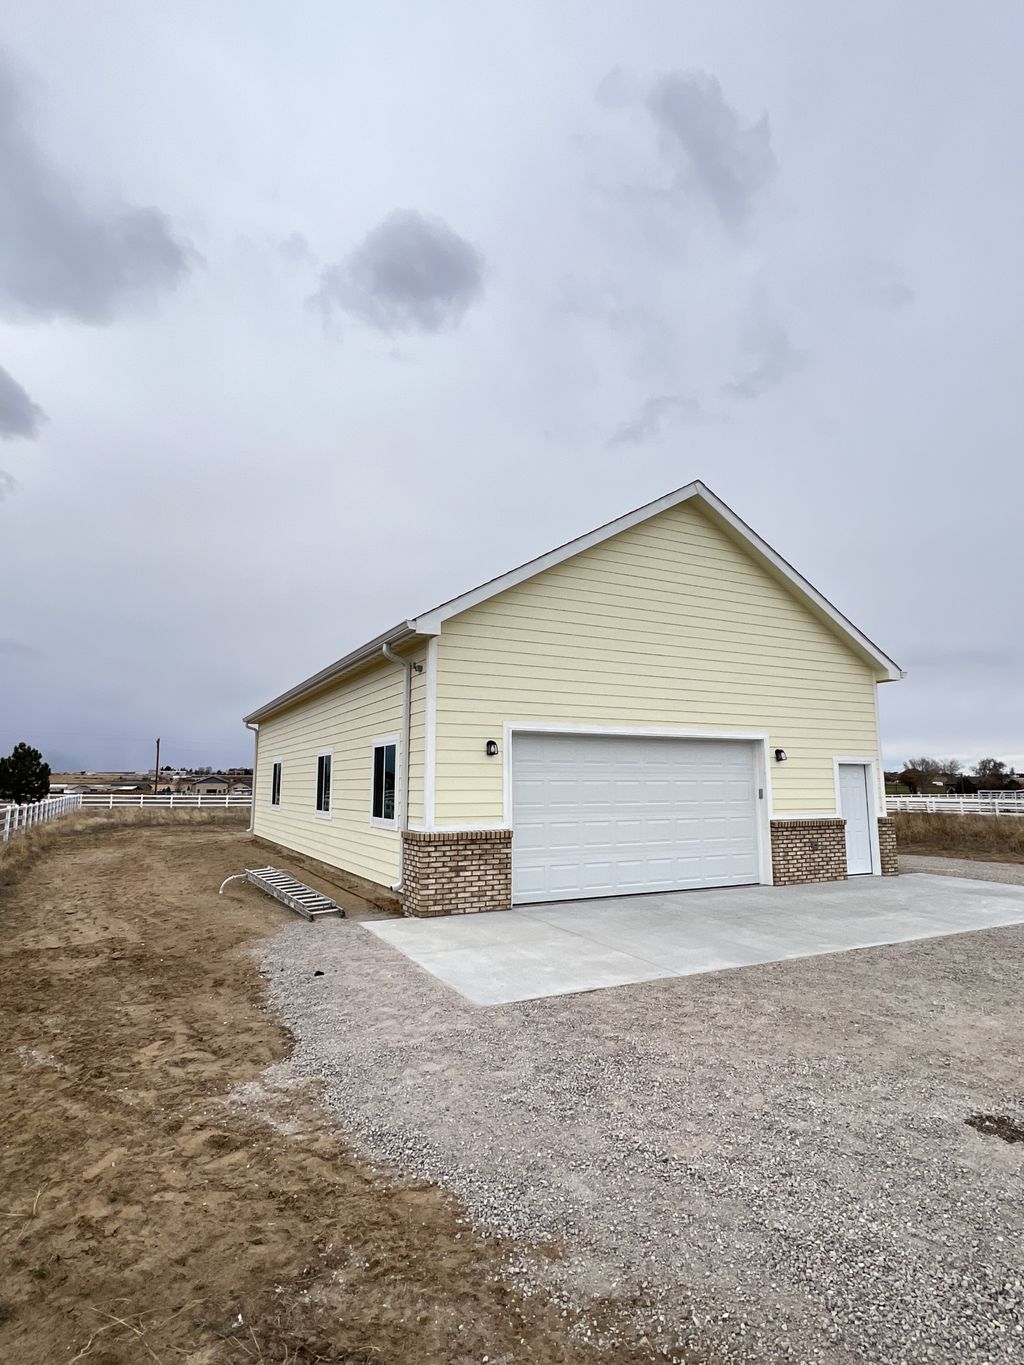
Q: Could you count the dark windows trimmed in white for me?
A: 3